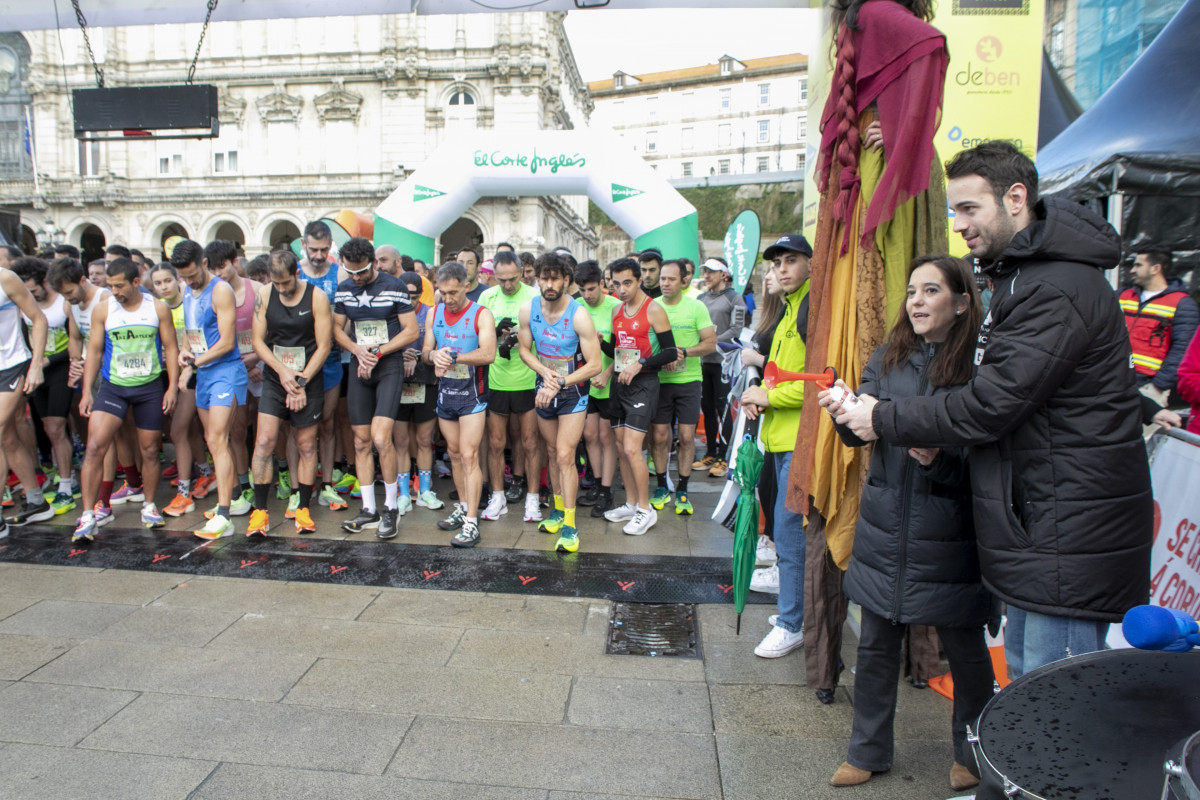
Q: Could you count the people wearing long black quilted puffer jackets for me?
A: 2